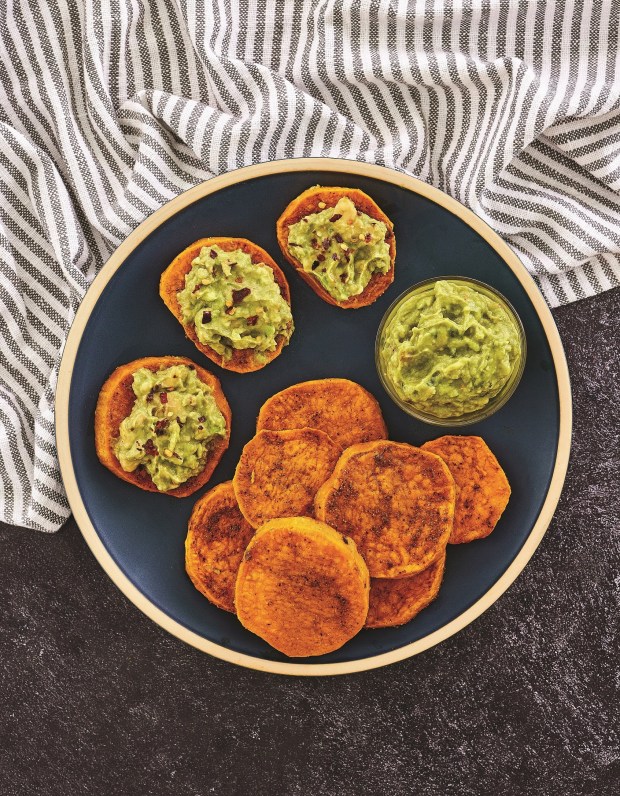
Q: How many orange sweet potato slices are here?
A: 10